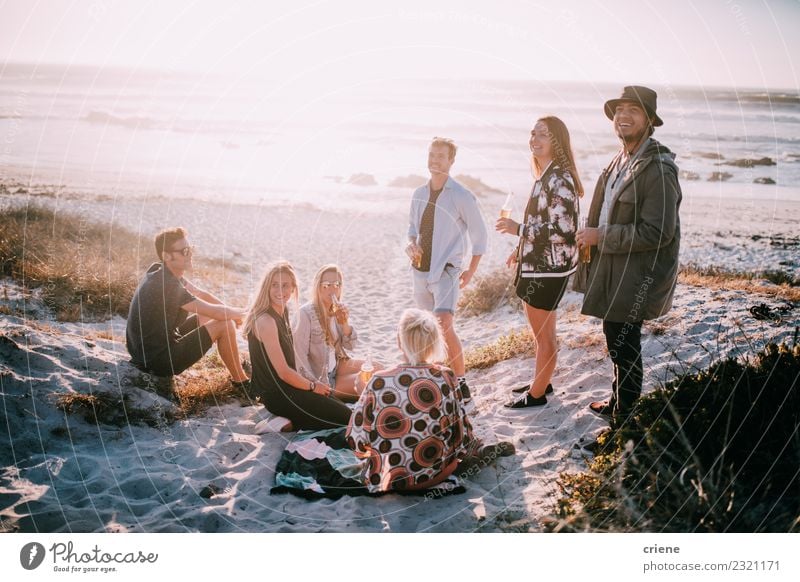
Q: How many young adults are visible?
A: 7